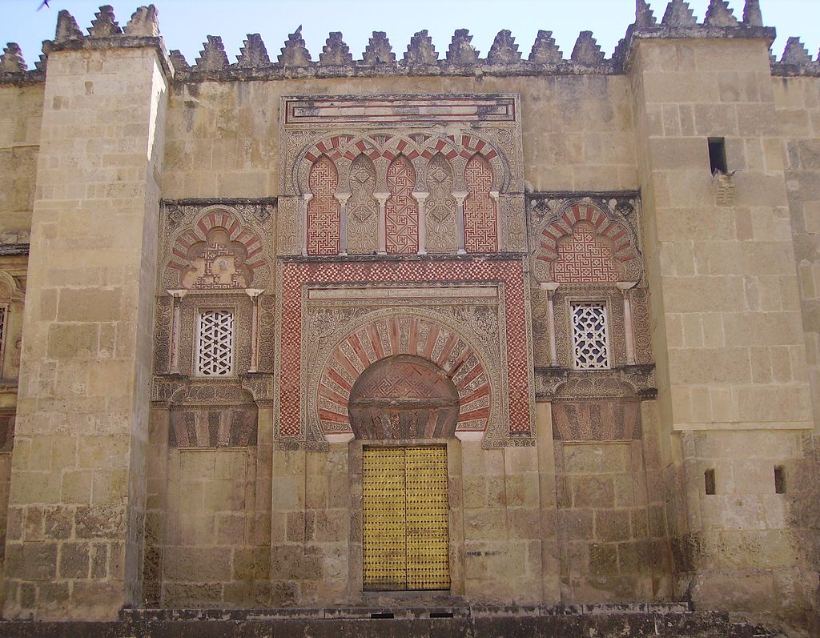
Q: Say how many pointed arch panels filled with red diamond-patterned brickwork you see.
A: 3